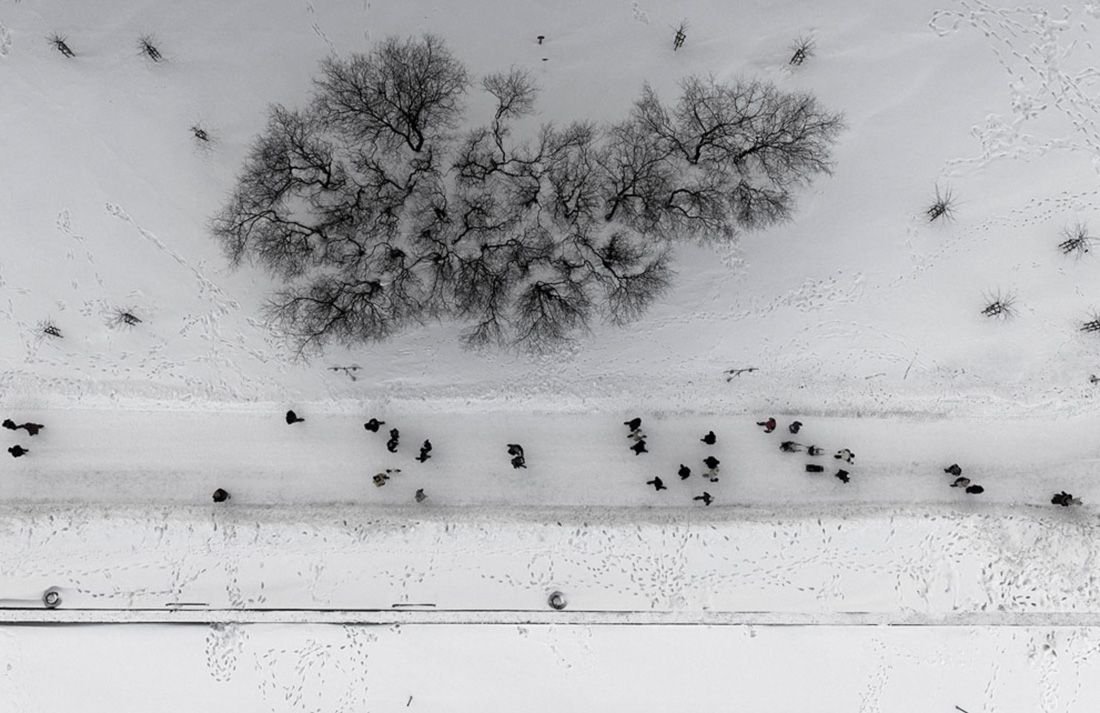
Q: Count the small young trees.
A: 11